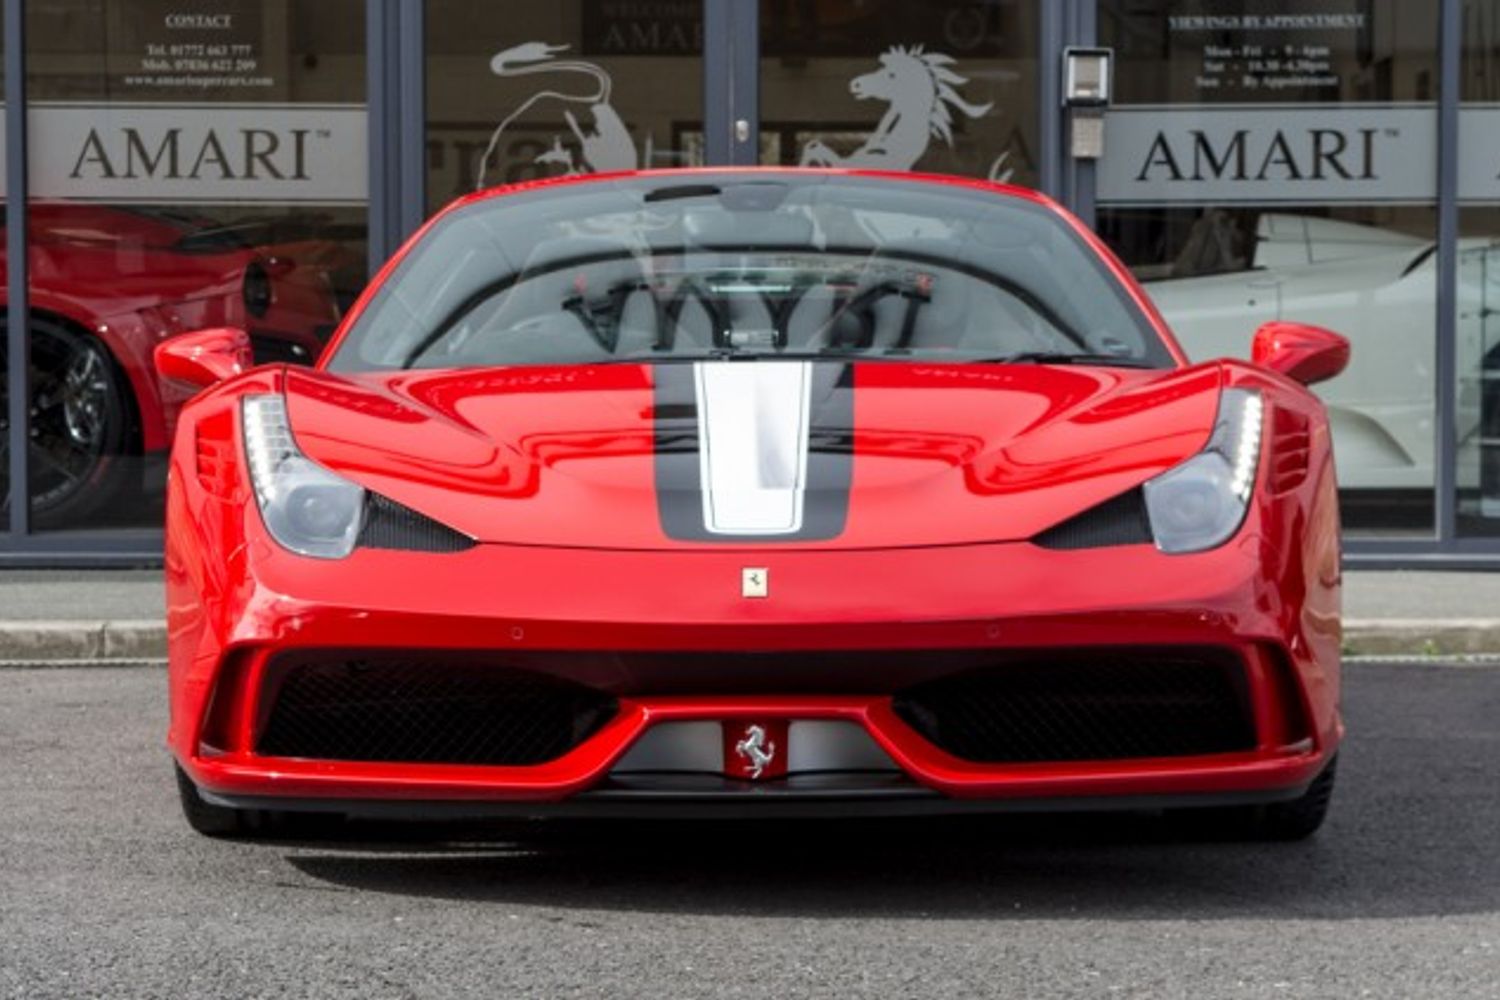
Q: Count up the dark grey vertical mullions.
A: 5